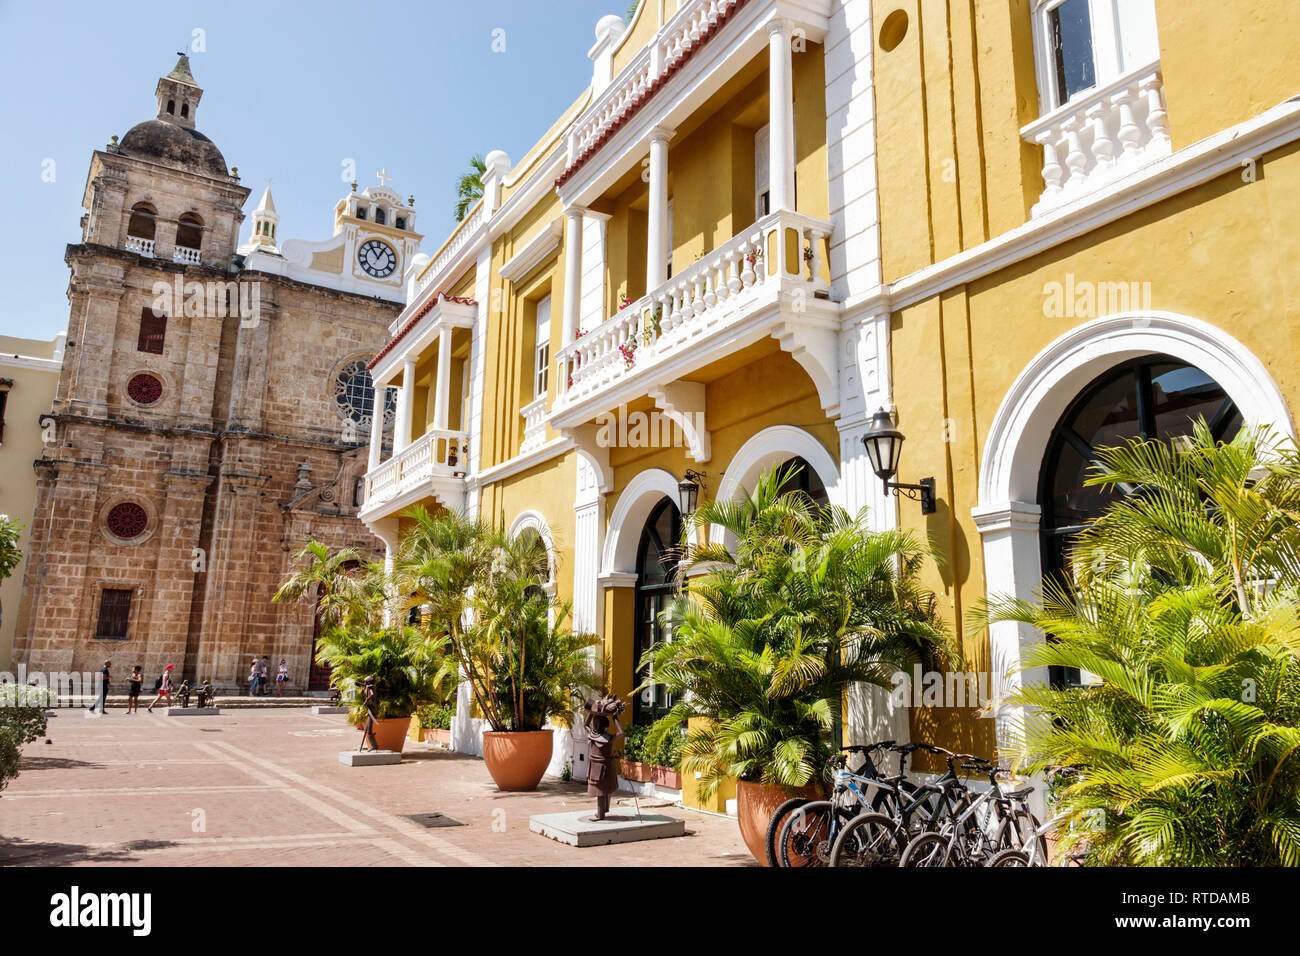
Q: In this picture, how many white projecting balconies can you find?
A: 2